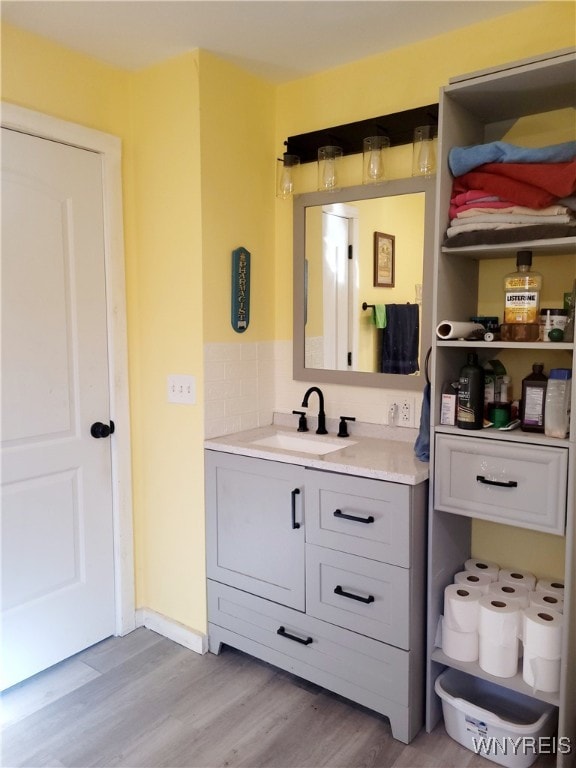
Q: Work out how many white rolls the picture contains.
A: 12